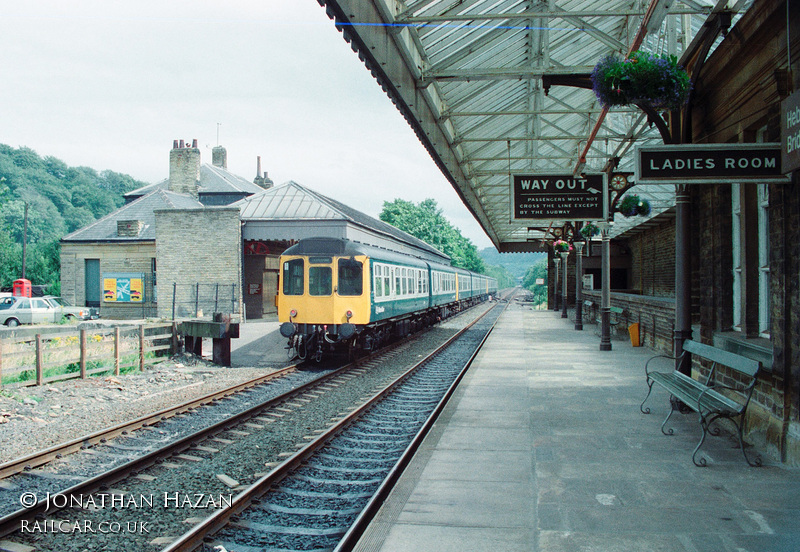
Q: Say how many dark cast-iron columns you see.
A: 5